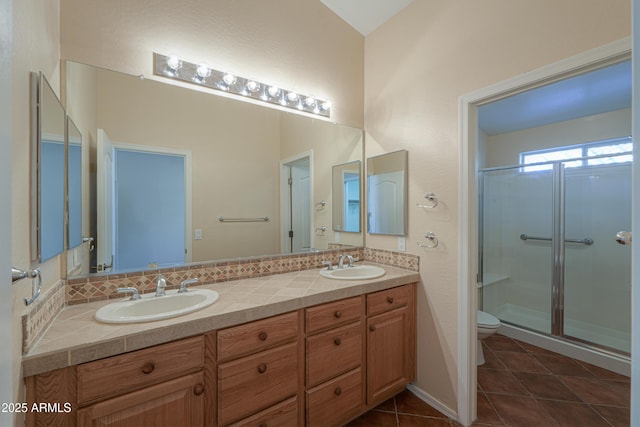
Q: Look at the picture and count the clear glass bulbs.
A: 8